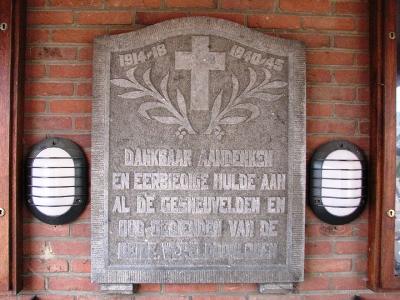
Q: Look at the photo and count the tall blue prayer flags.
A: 0